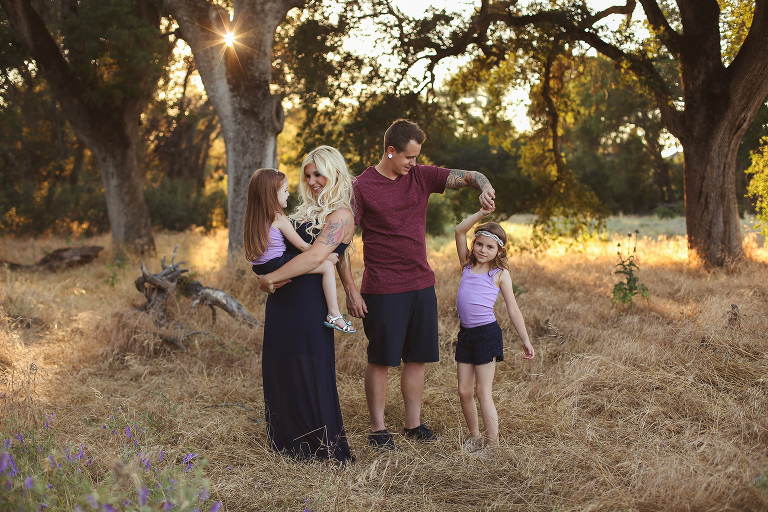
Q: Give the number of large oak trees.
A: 3